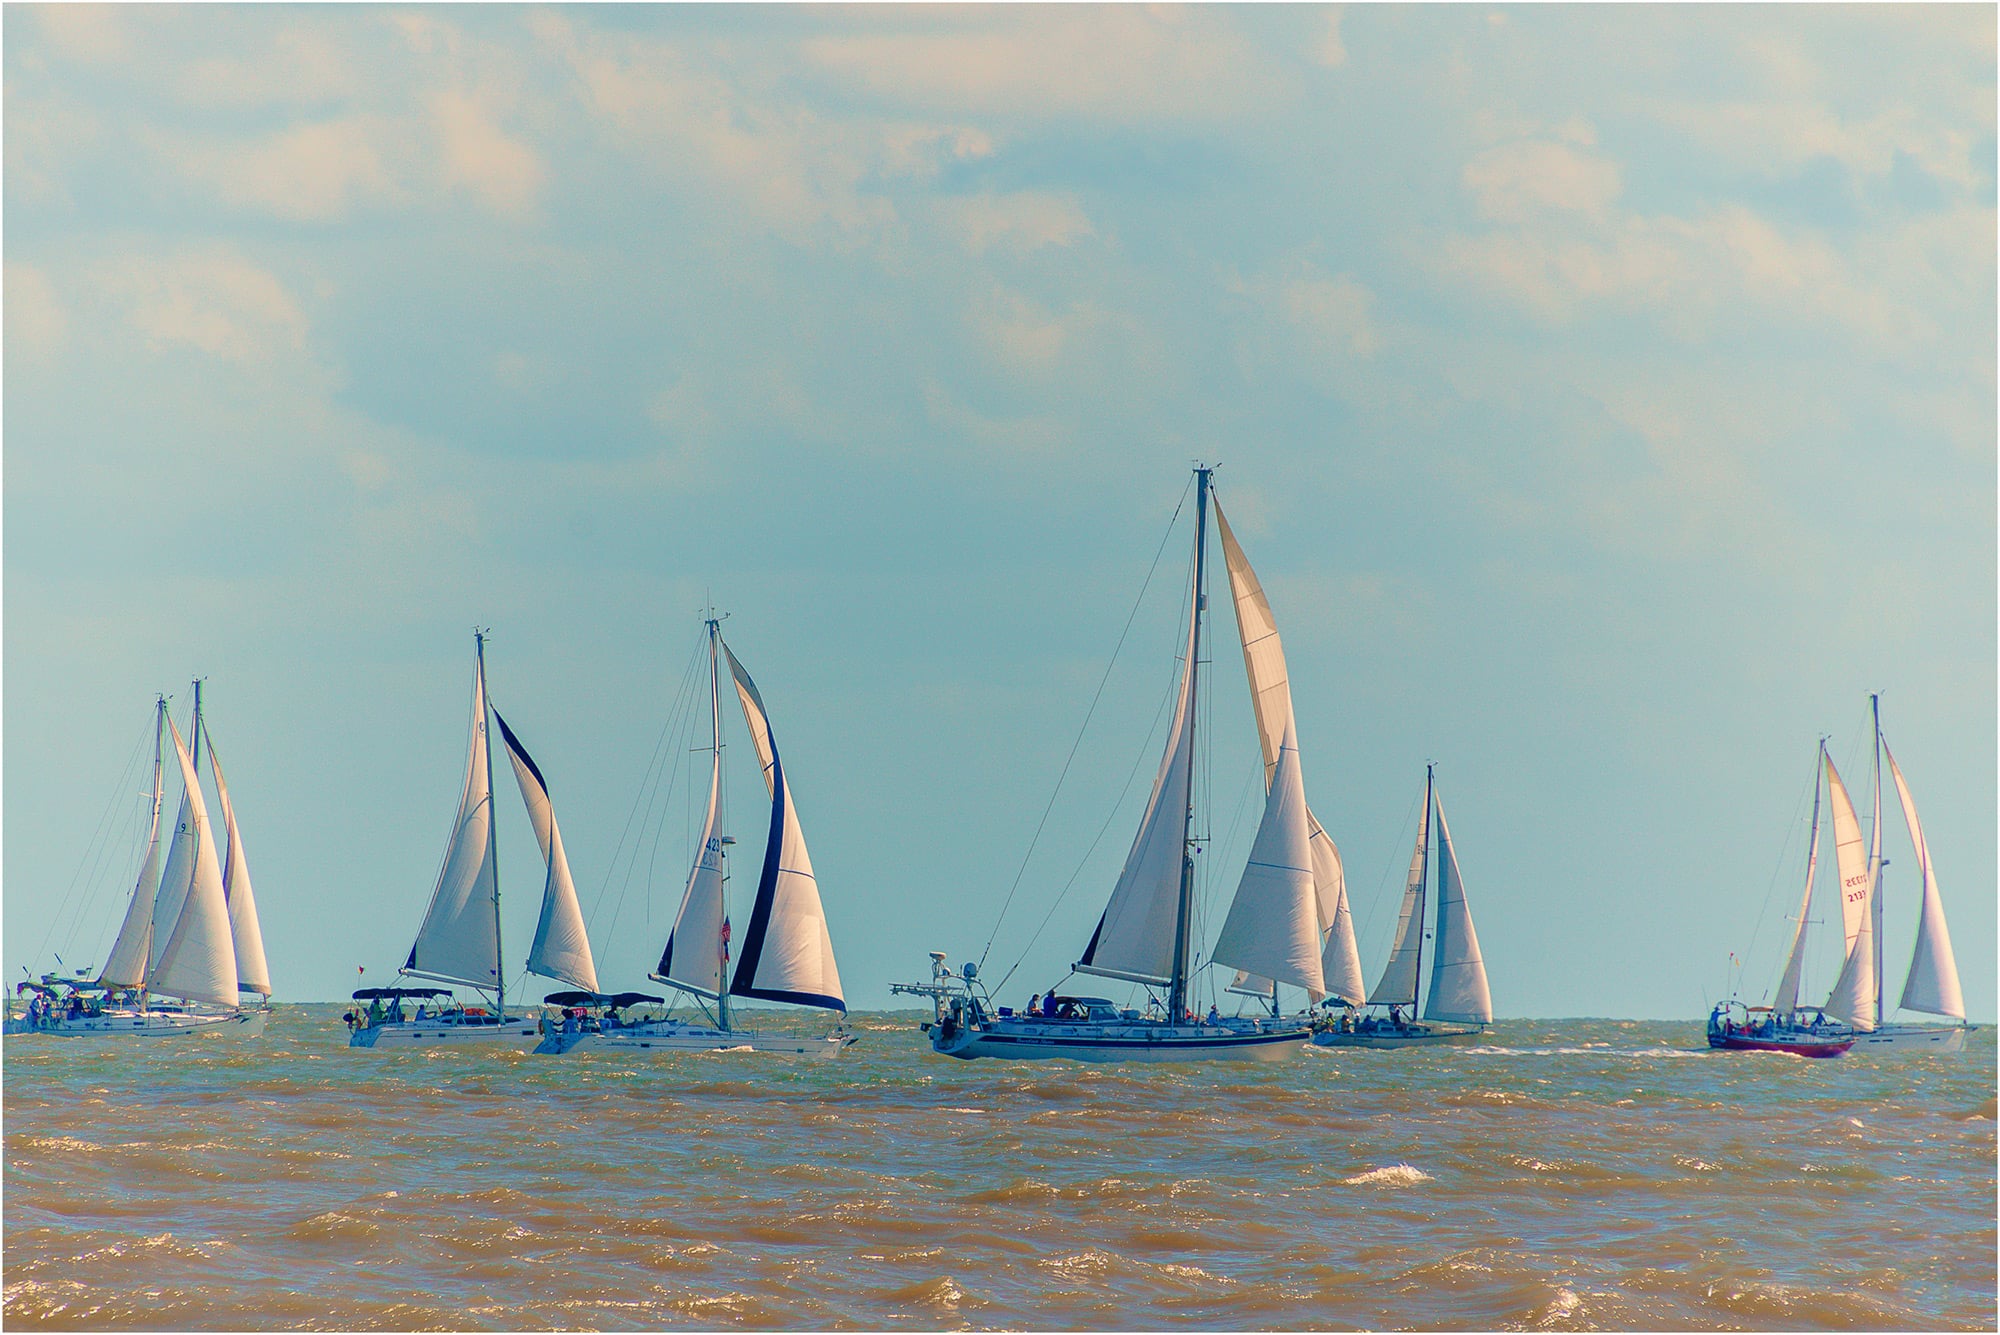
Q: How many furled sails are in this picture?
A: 0